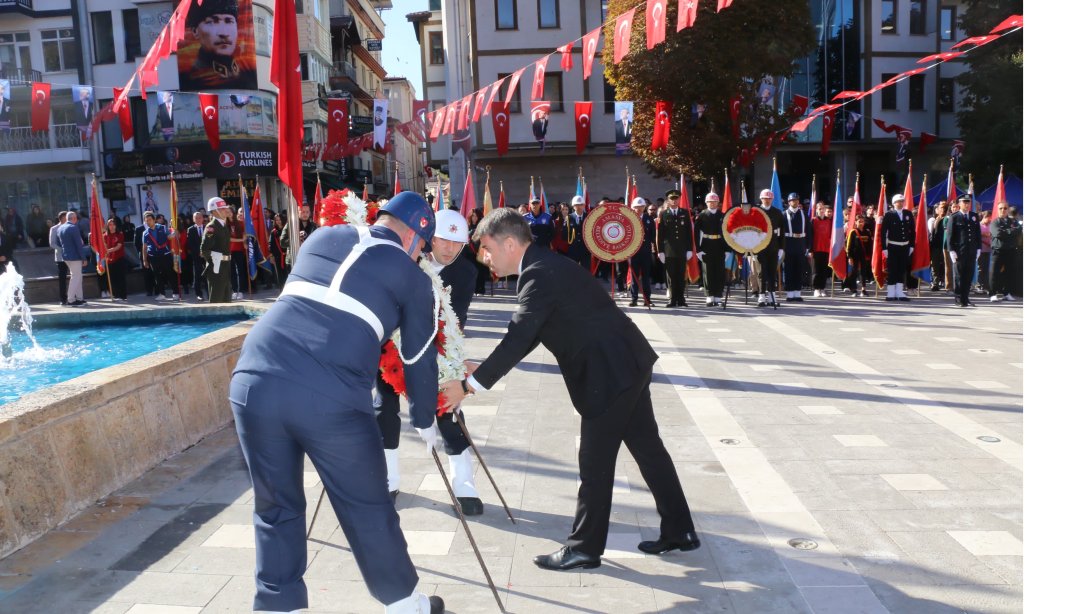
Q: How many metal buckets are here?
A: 0